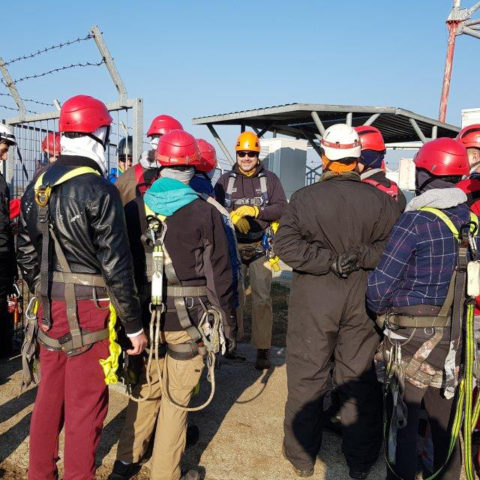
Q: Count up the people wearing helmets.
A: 12